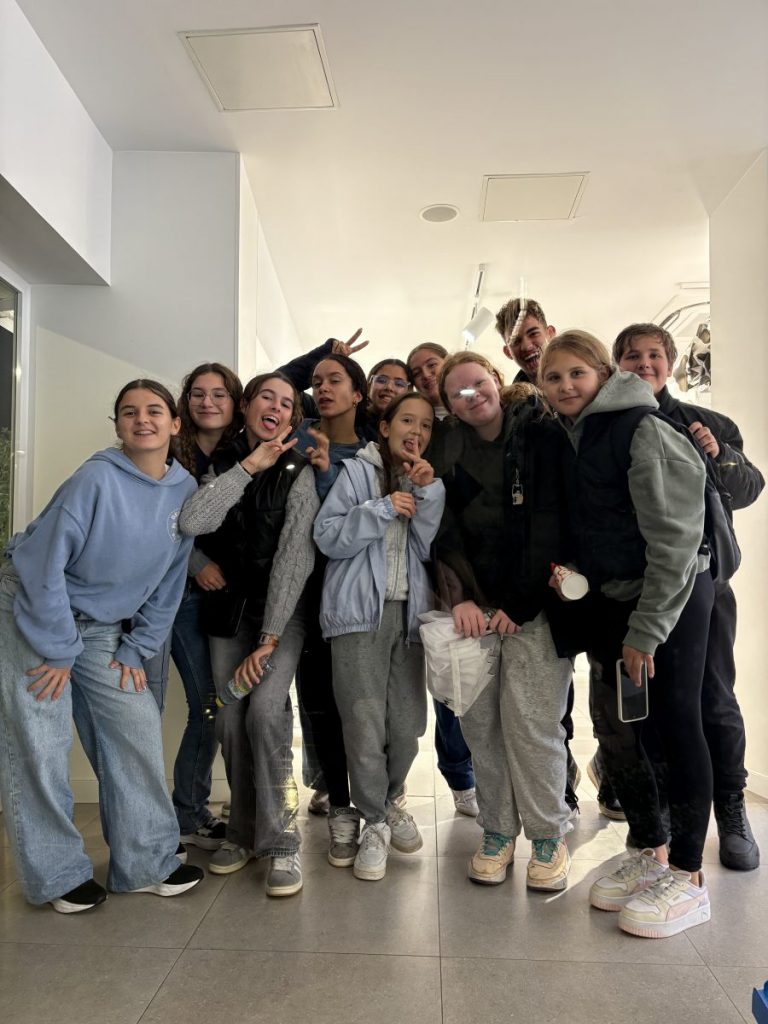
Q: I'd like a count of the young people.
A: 11